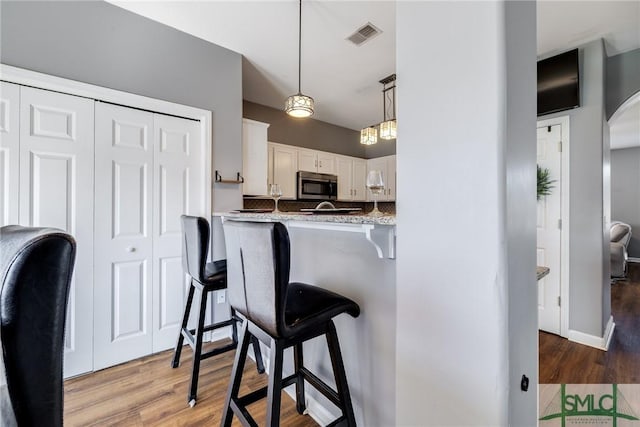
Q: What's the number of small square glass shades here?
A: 2